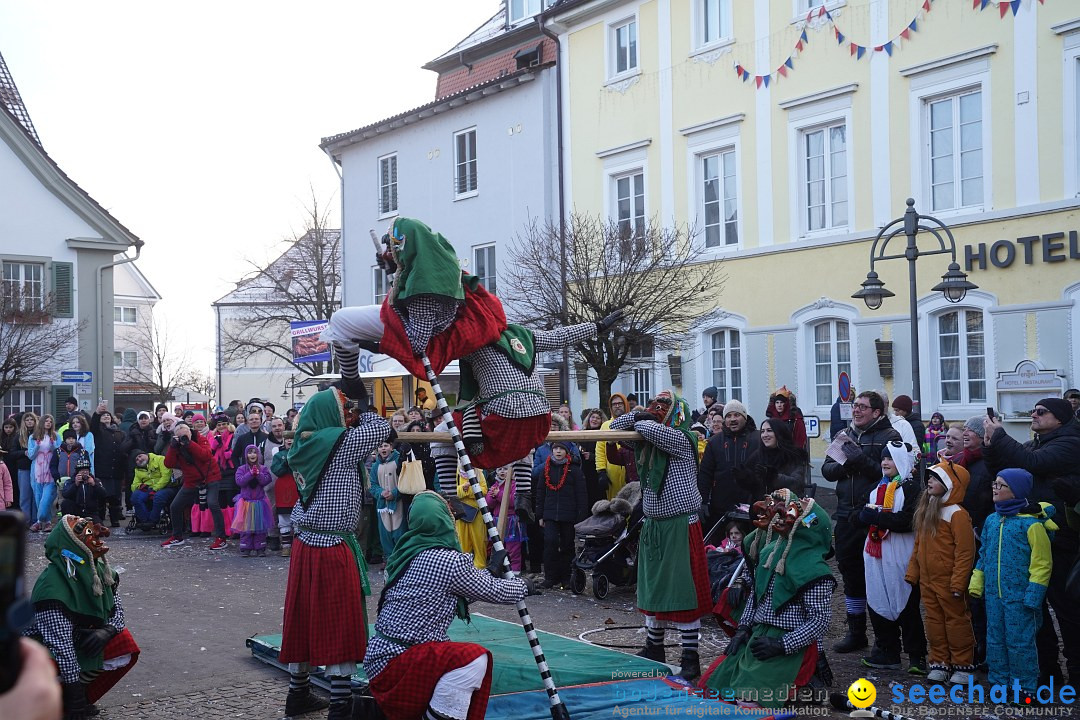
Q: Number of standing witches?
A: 2